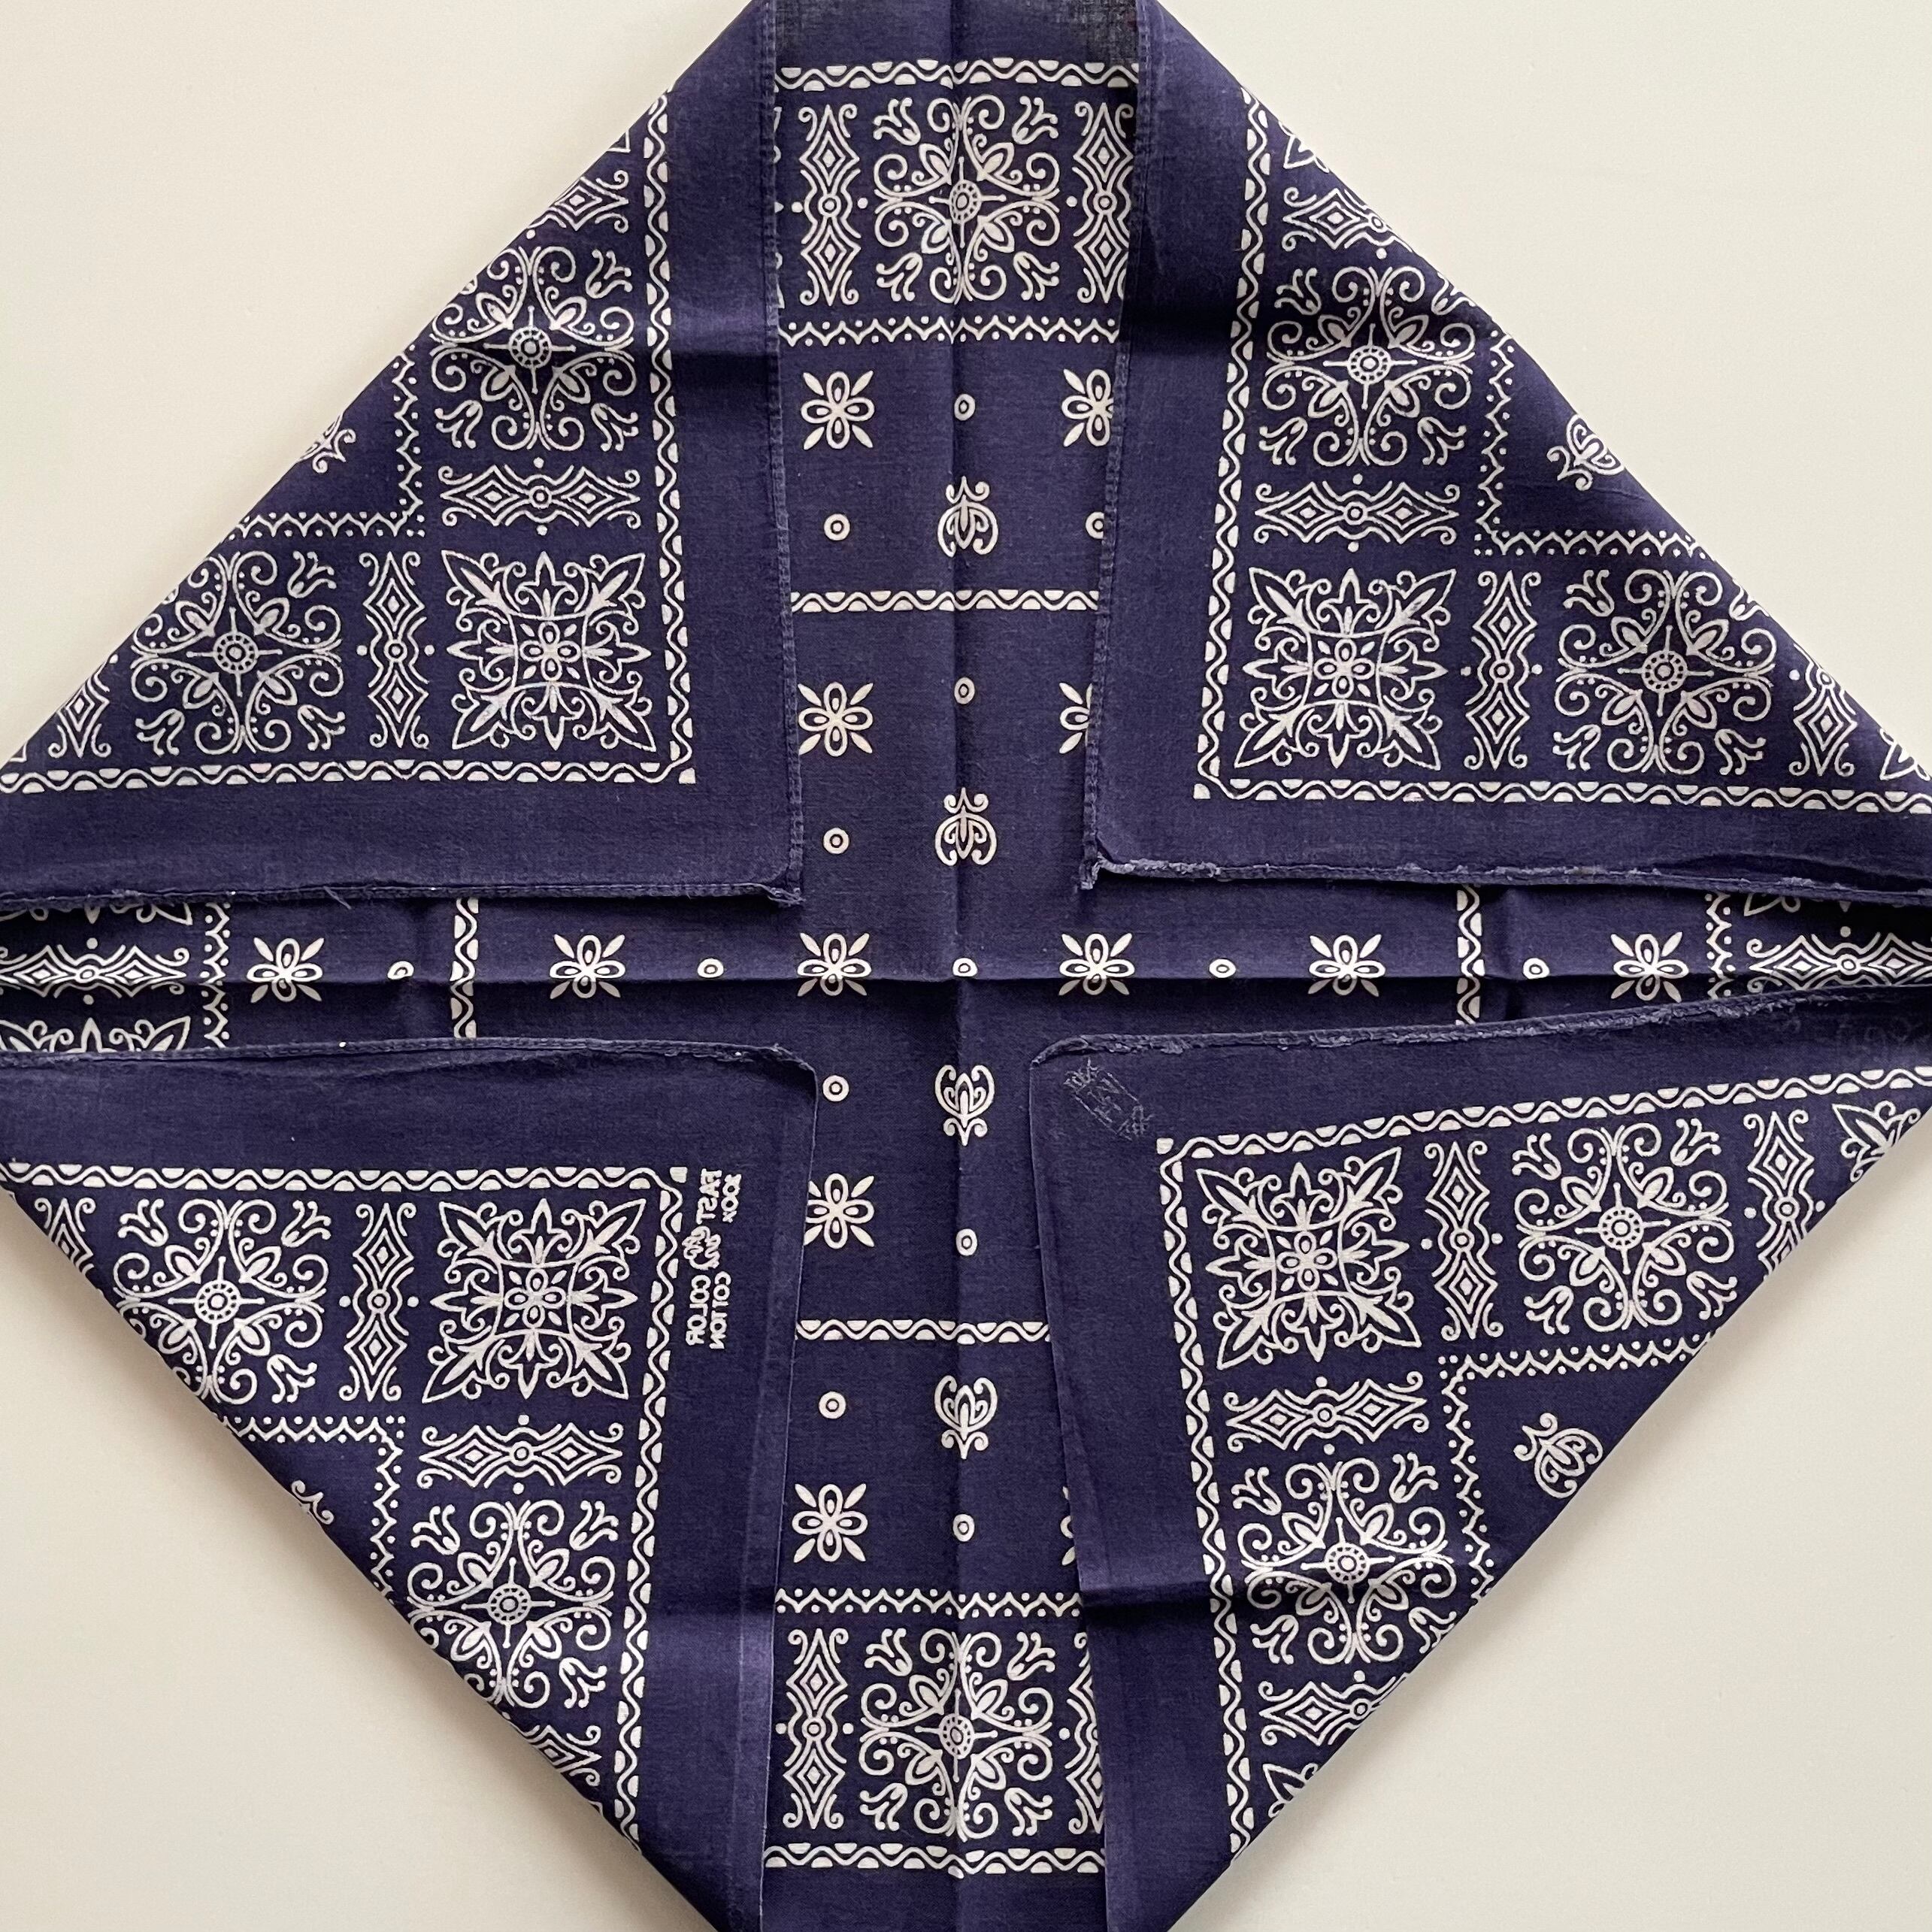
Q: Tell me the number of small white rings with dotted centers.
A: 14